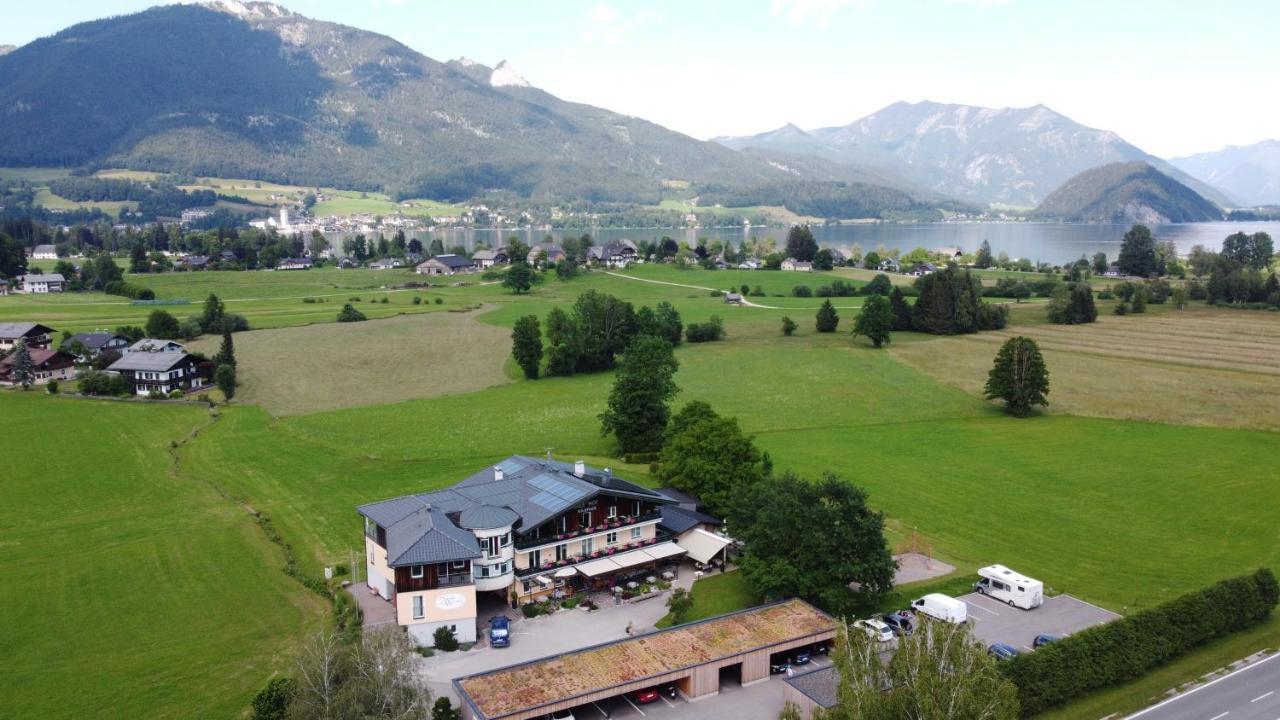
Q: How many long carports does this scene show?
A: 1